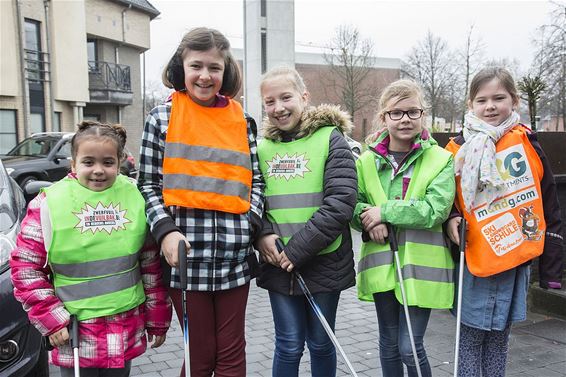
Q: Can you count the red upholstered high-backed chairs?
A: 0